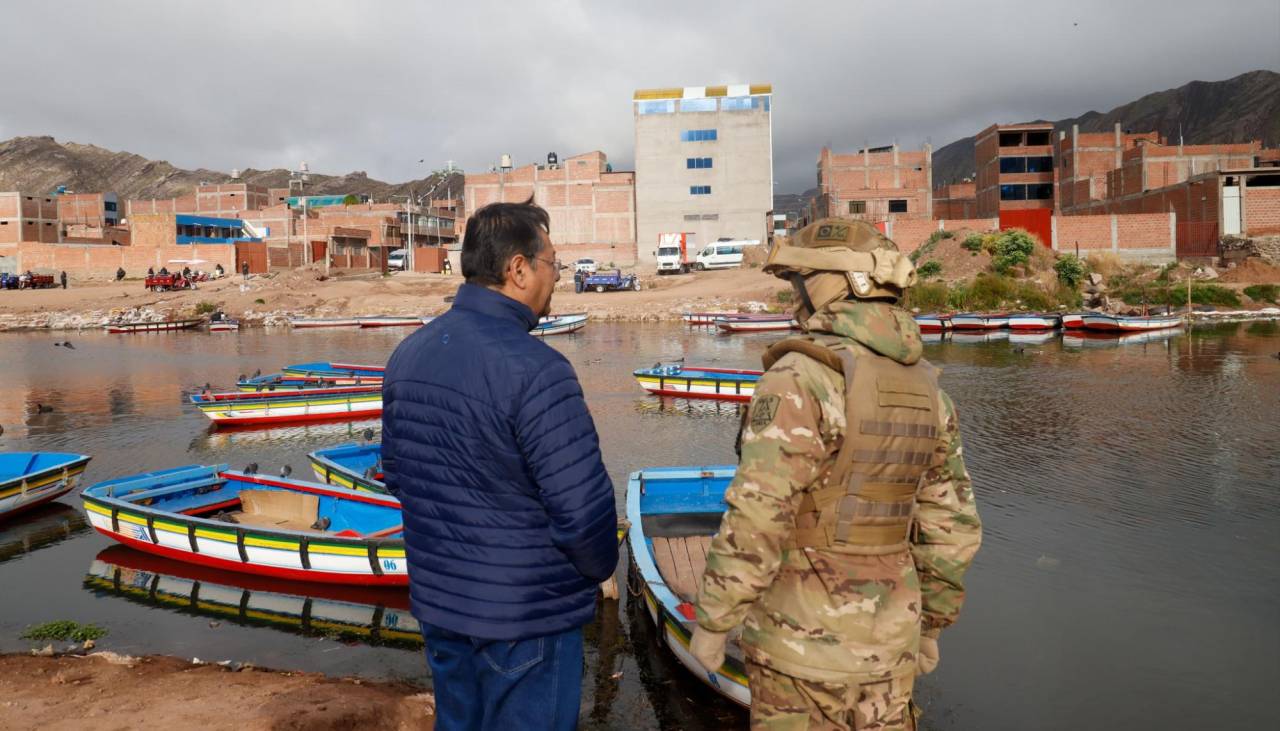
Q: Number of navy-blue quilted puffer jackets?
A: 1